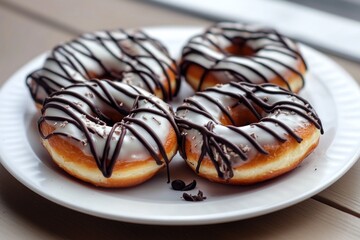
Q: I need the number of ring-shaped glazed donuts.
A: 4